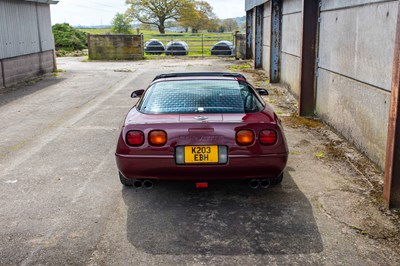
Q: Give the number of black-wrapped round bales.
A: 3